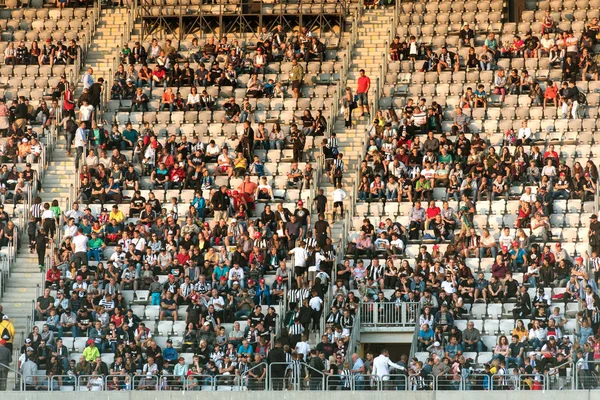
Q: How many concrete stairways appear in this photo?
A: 2